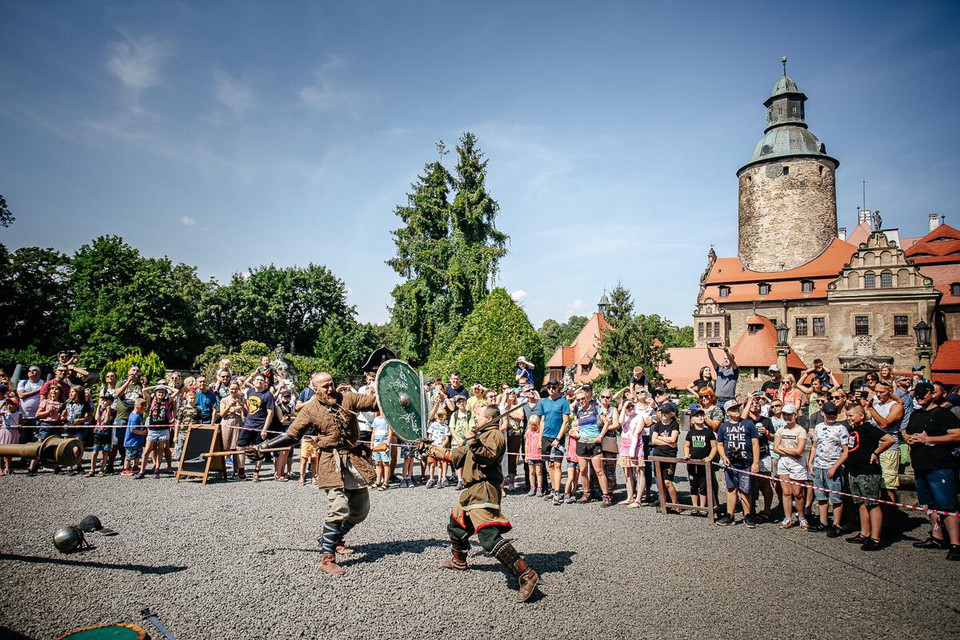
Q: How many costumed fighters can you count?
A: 2